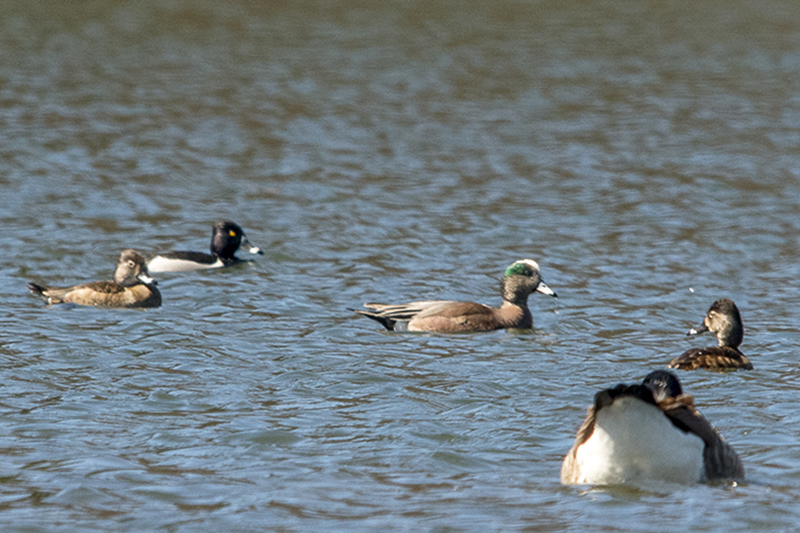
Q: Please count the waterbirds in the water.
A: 5